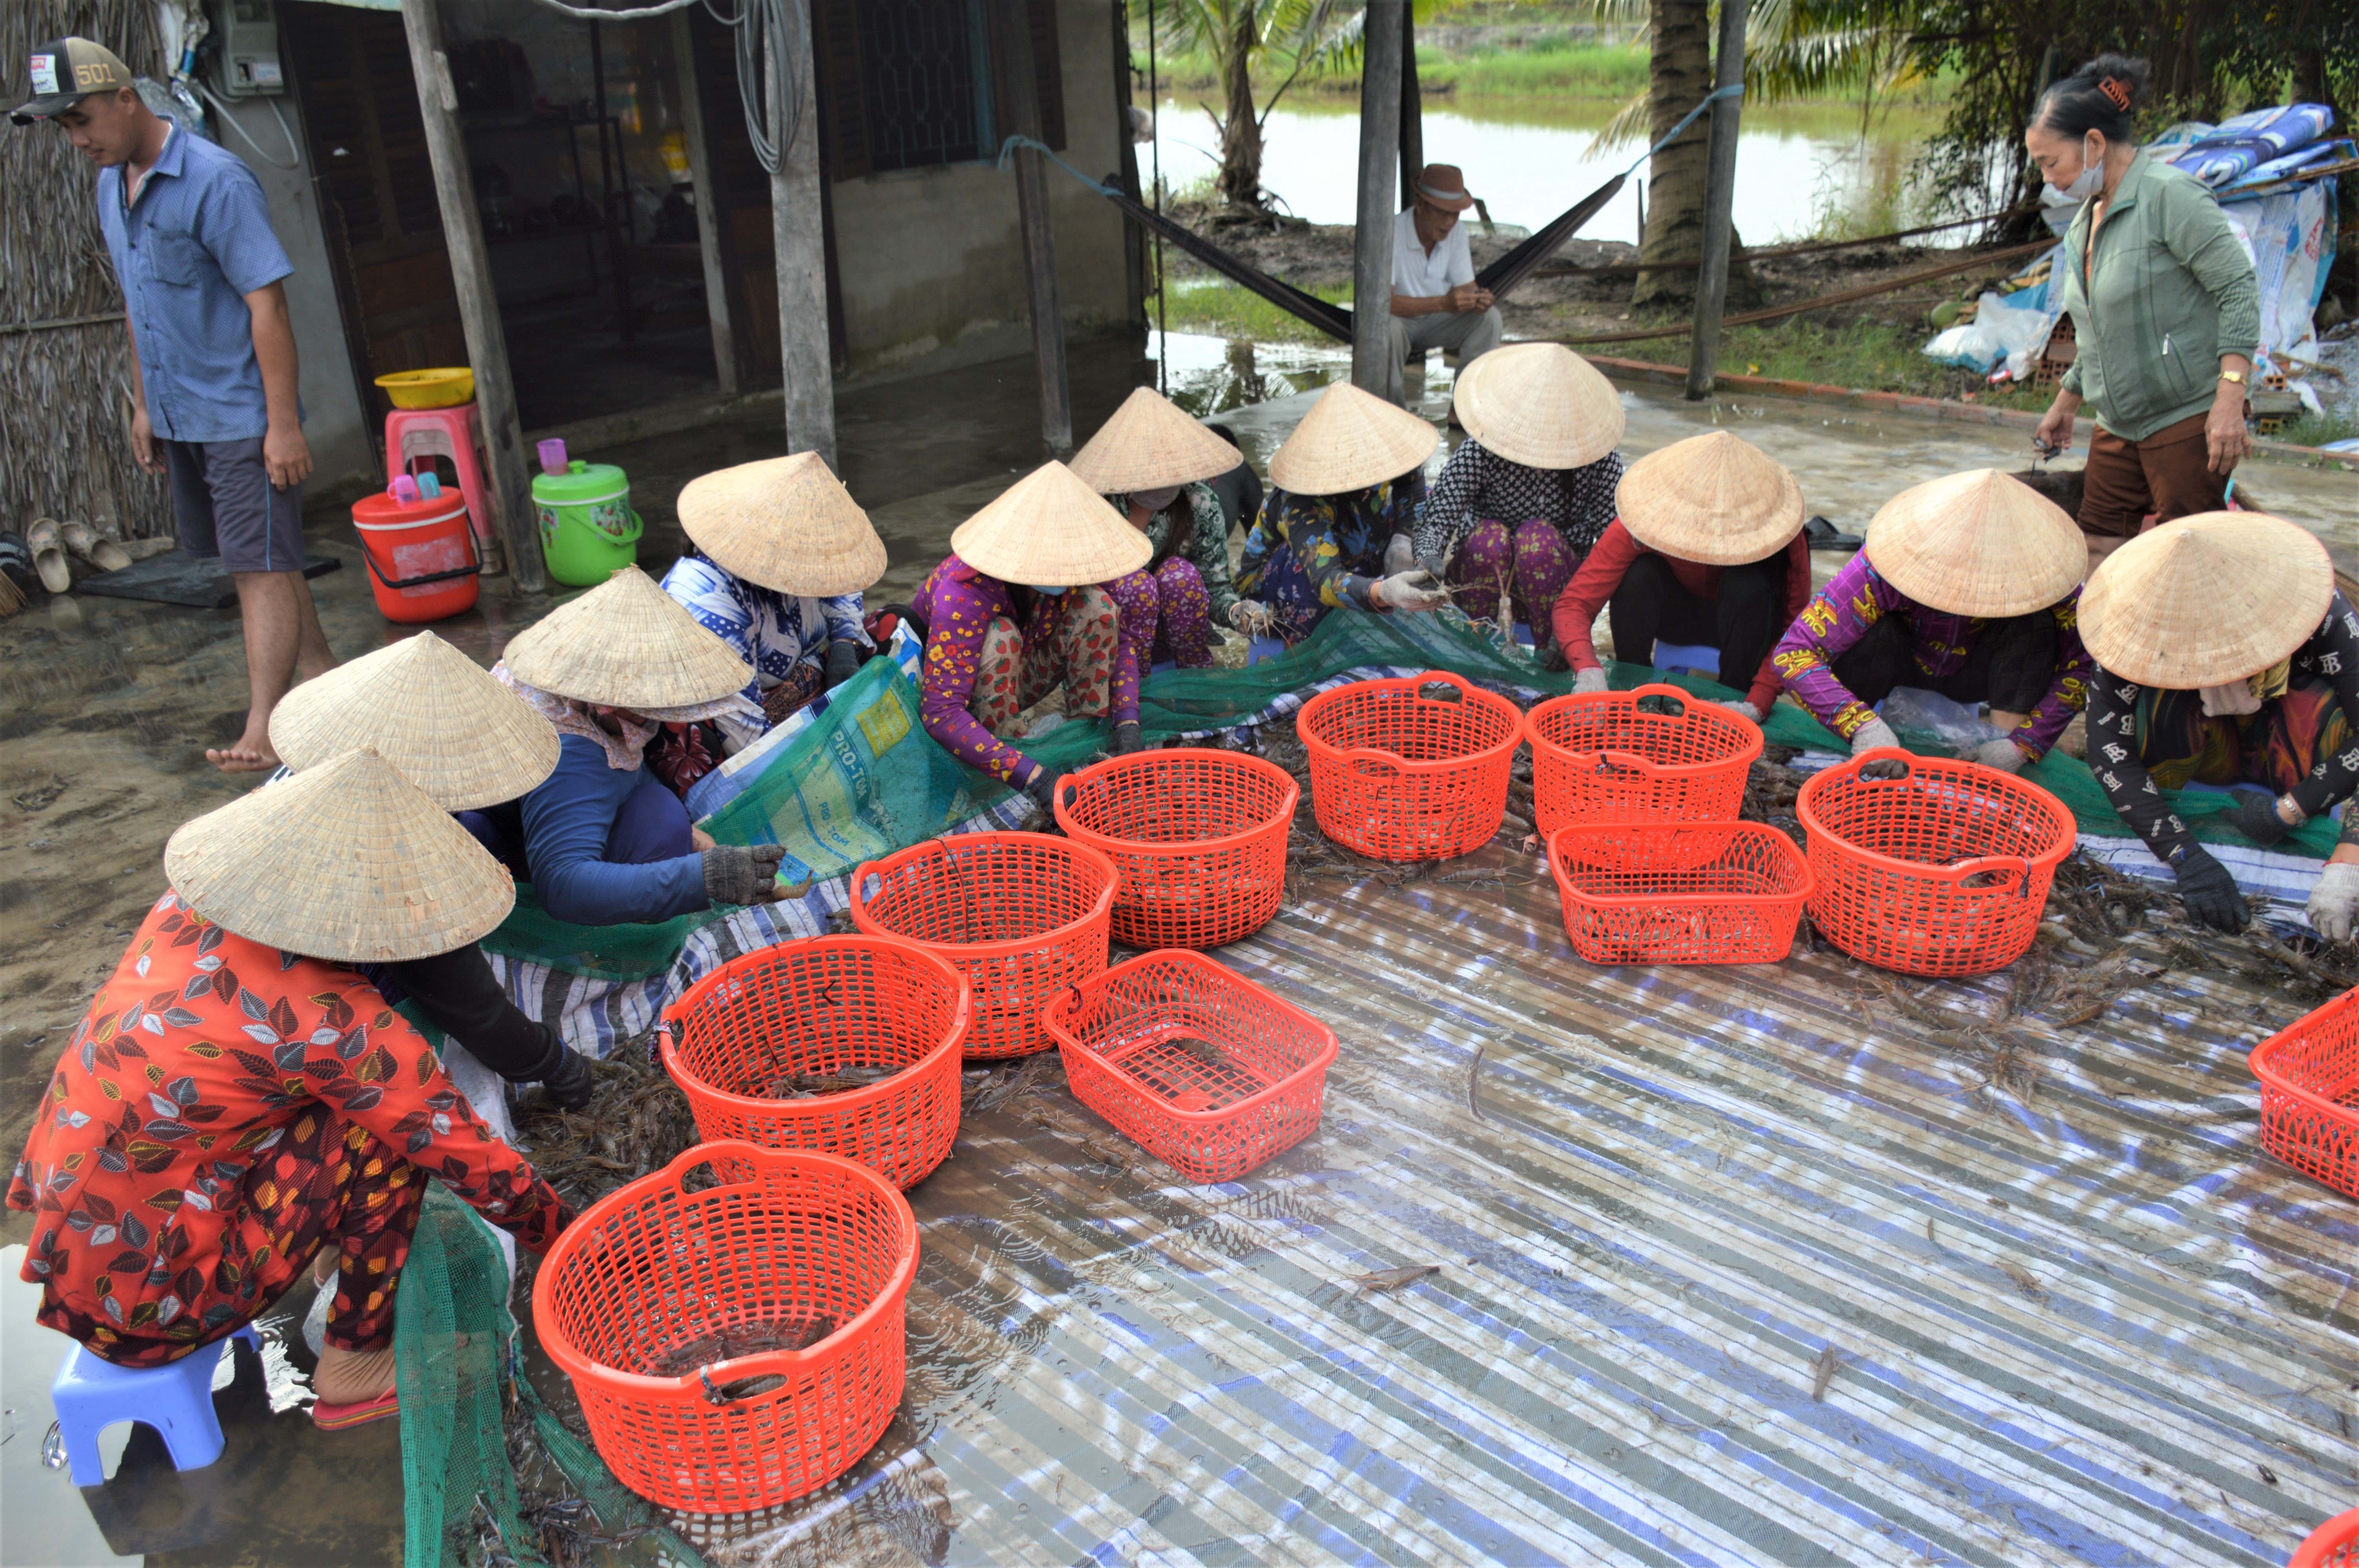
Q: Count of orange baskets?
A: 11